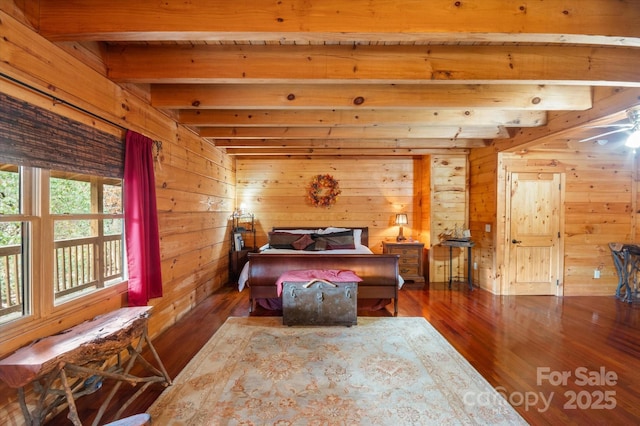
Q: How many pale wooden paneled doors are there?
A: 1